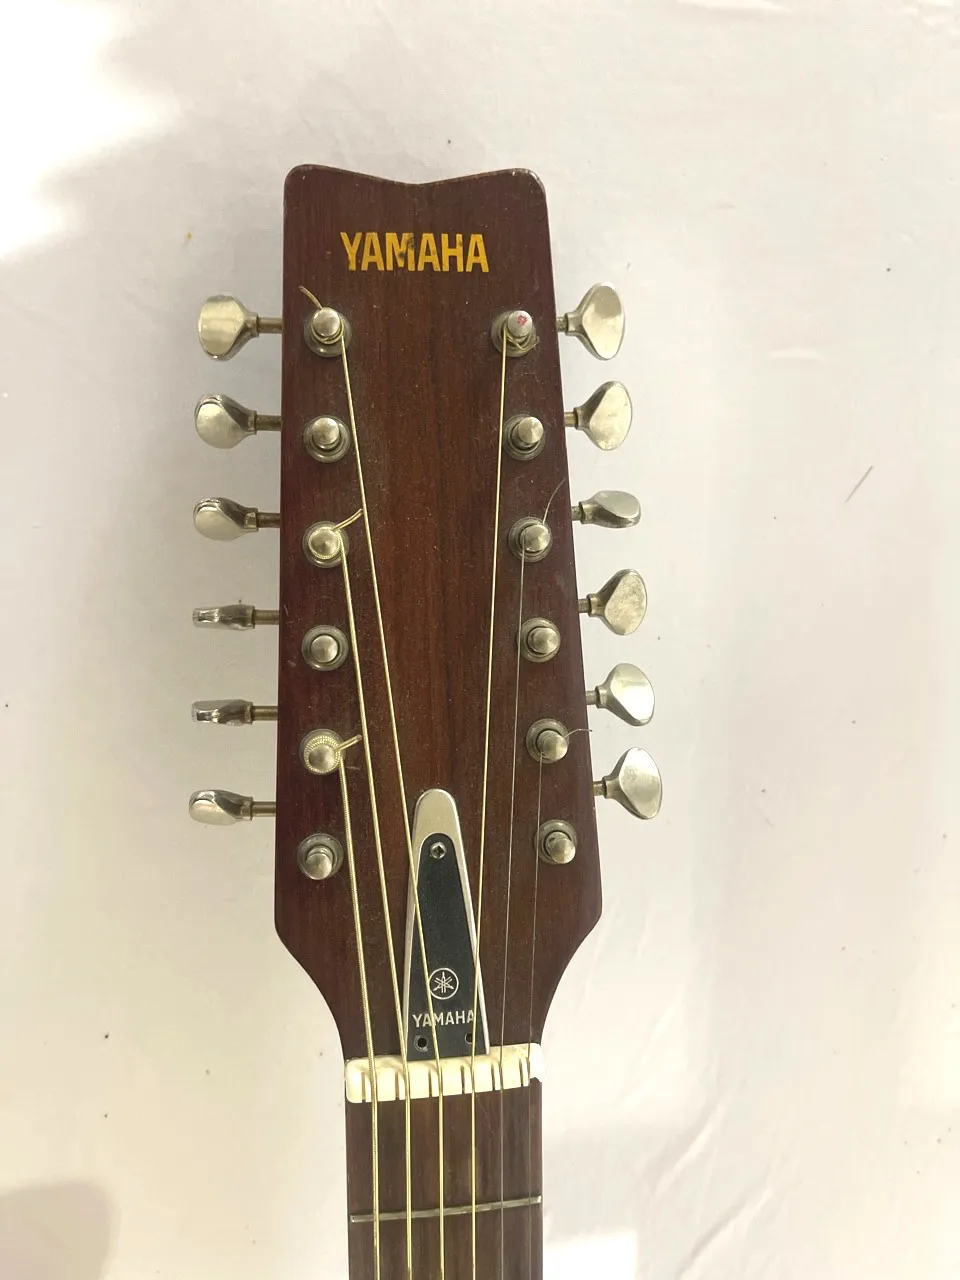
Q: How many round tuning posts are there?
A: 12